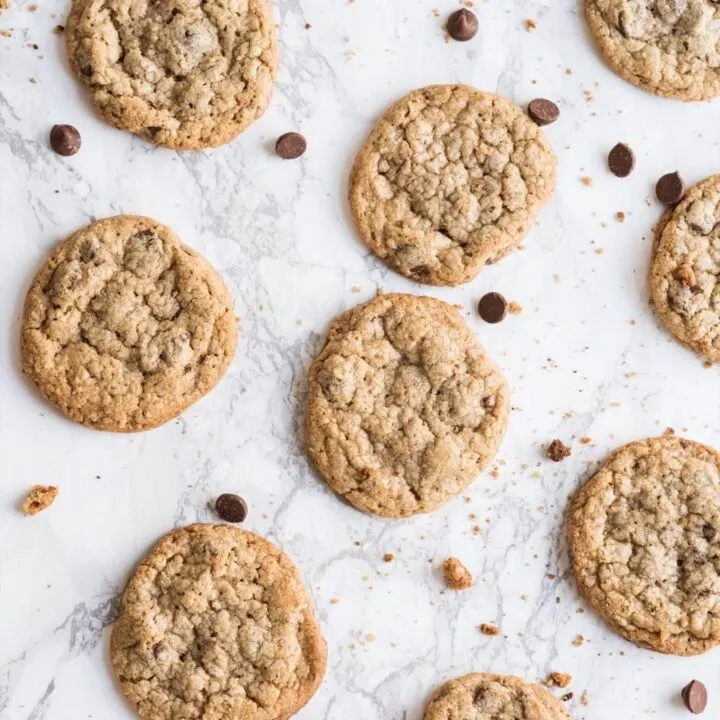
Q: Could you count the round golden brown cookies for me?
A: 9